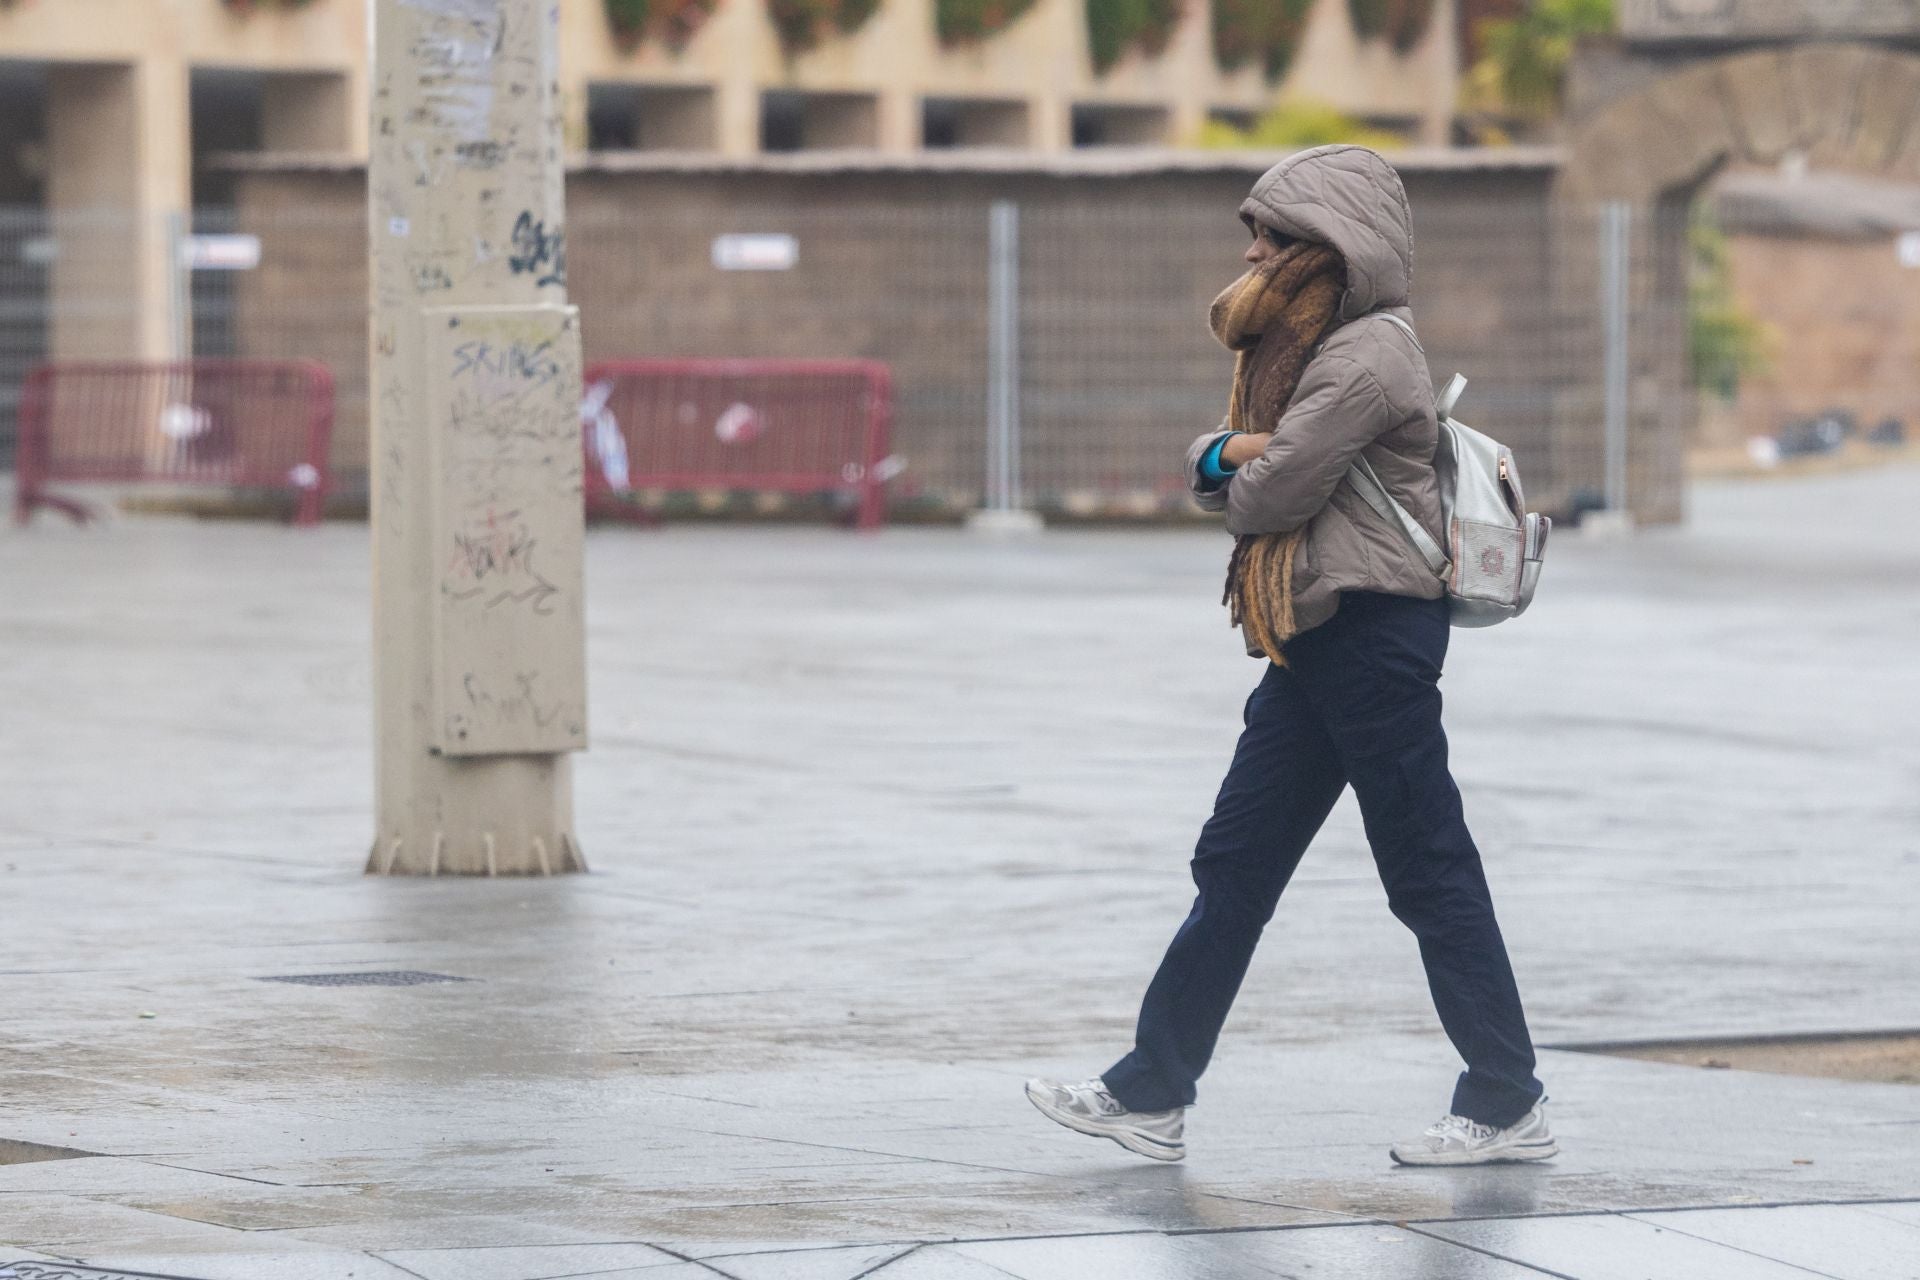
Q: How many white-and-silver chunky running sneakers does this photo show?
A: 2